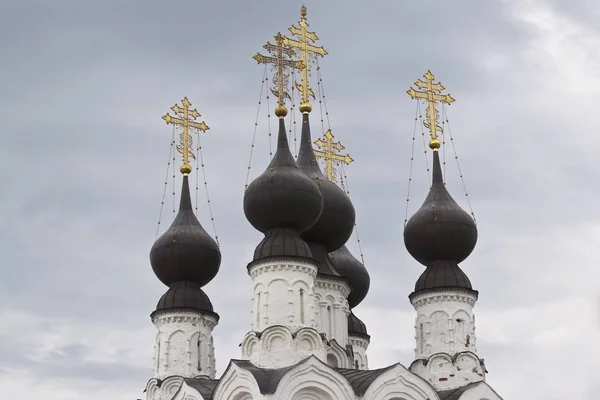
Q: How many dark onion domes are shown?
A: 5